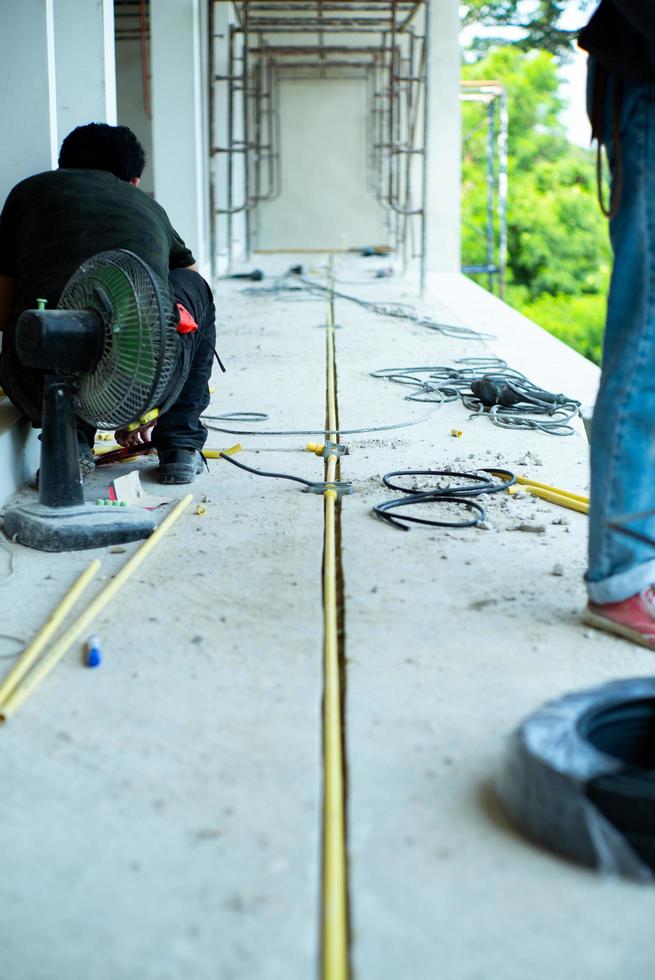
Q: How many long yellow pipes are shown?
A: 5